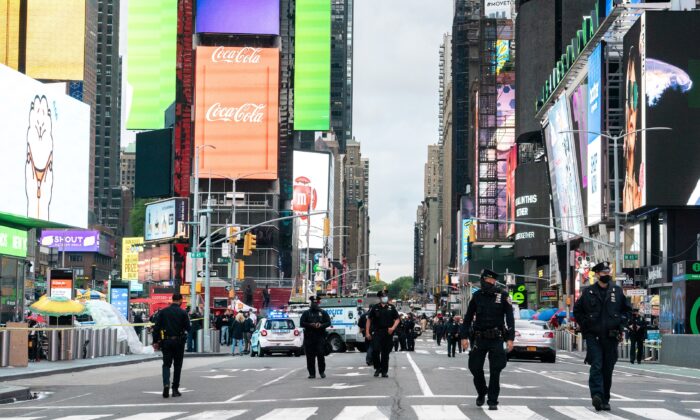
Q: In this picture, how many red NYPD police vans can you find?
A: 0